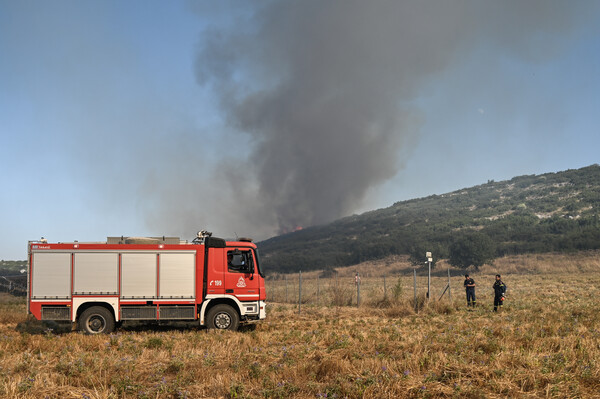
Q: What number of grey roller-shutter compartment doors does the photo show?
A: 4